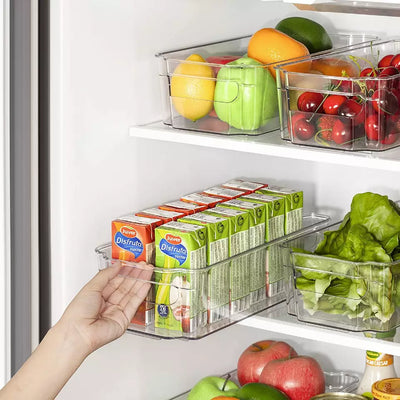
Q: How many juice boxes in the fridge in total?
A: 12